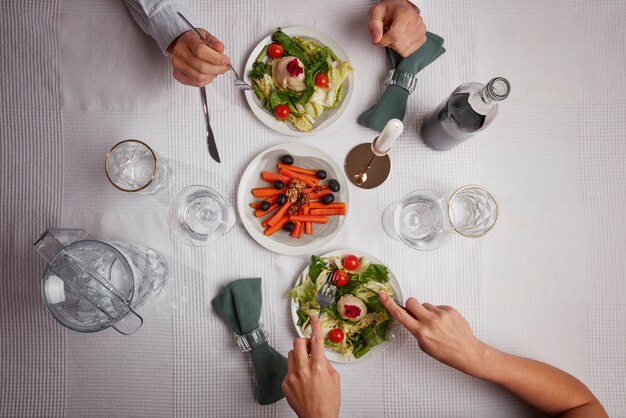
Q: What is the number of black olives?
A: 8